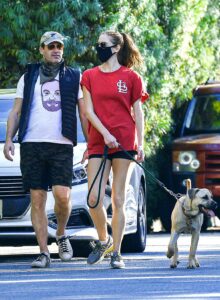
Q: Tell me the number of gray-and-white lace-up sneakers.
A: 2